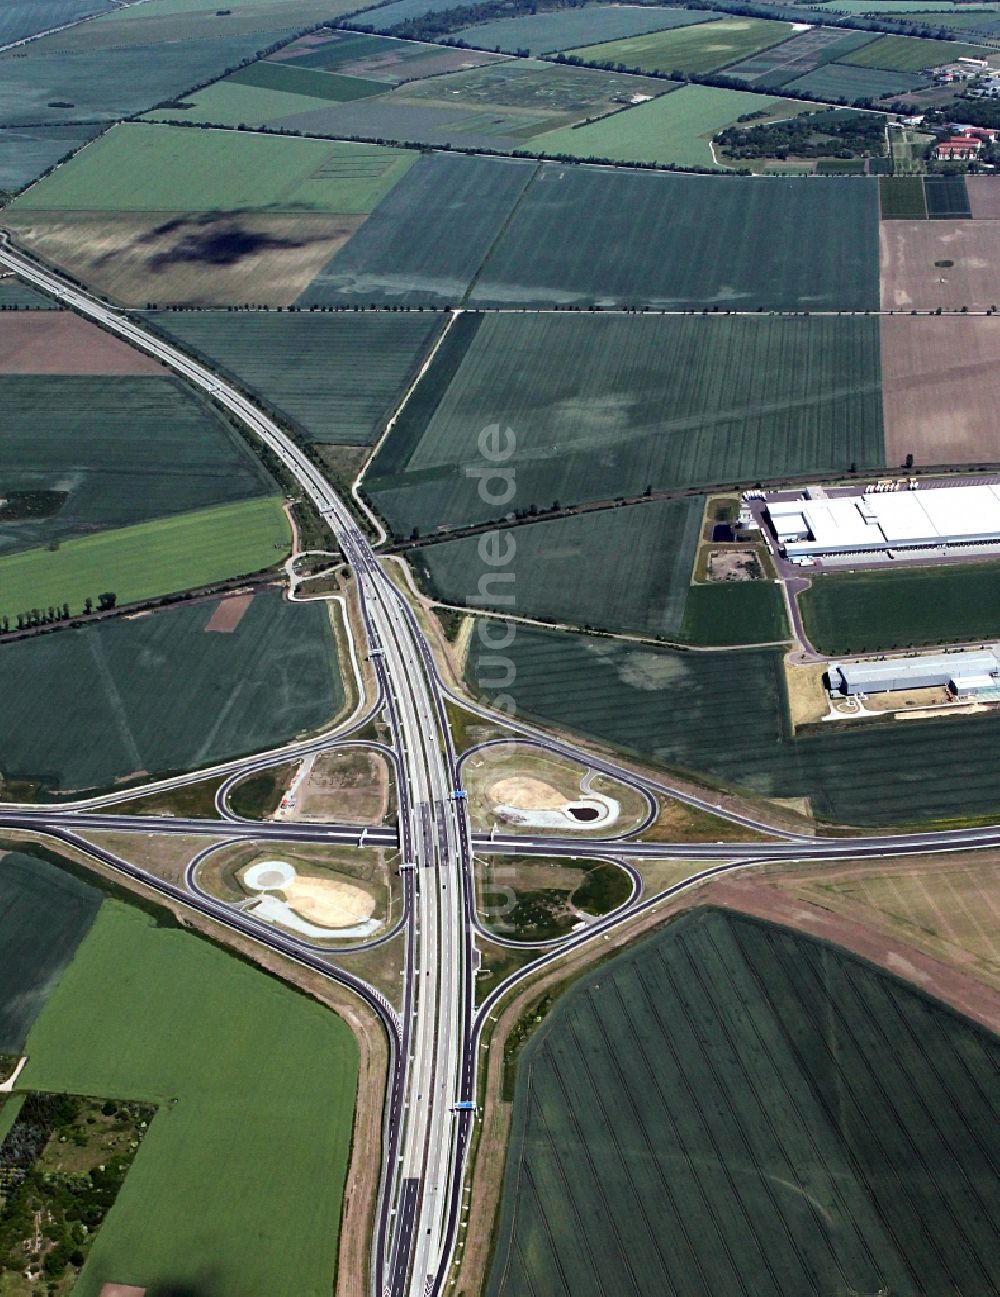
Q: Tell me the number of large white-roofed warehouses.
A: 2